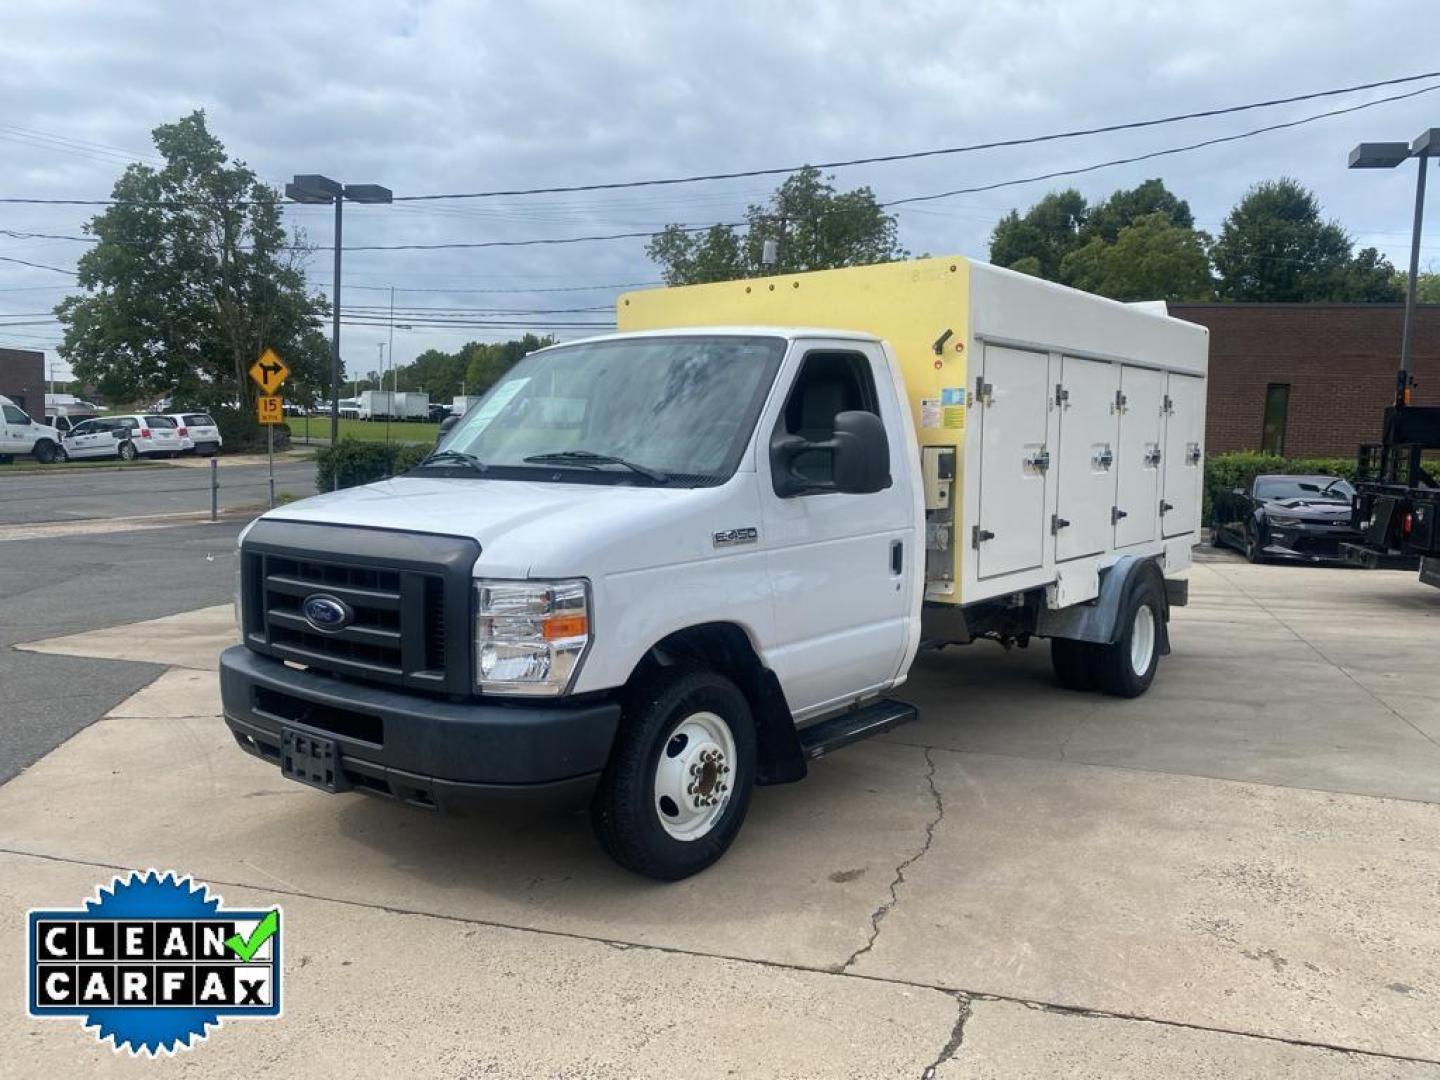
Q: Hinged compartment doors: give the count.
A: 4